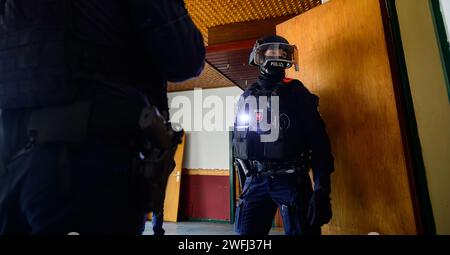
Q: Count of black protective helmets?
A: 1